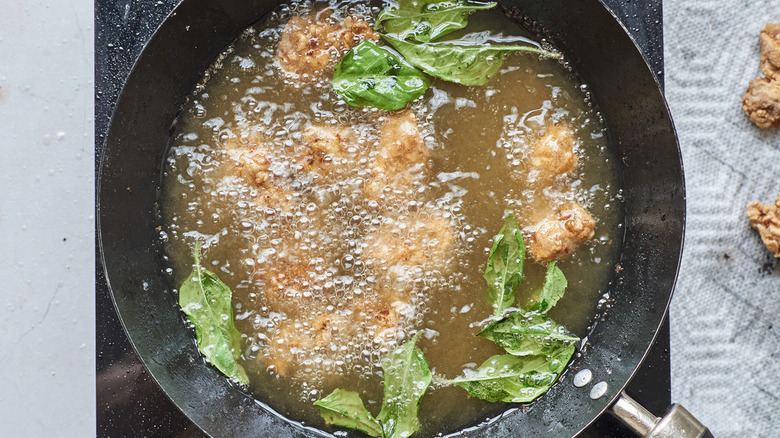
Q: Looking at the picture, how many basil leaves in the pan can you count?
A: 10